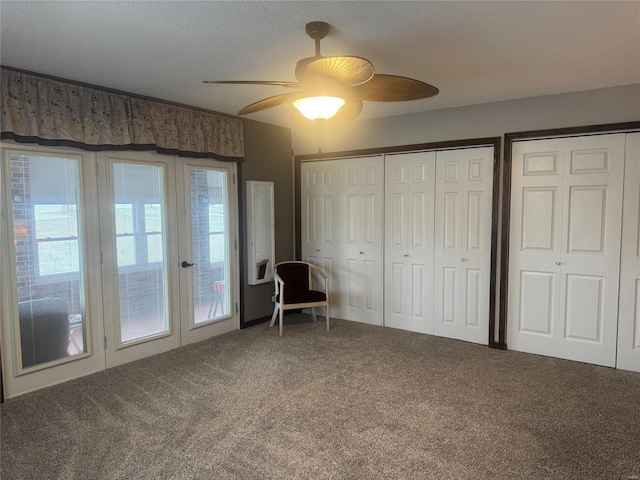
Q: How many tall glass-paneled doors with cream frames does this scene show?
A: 3